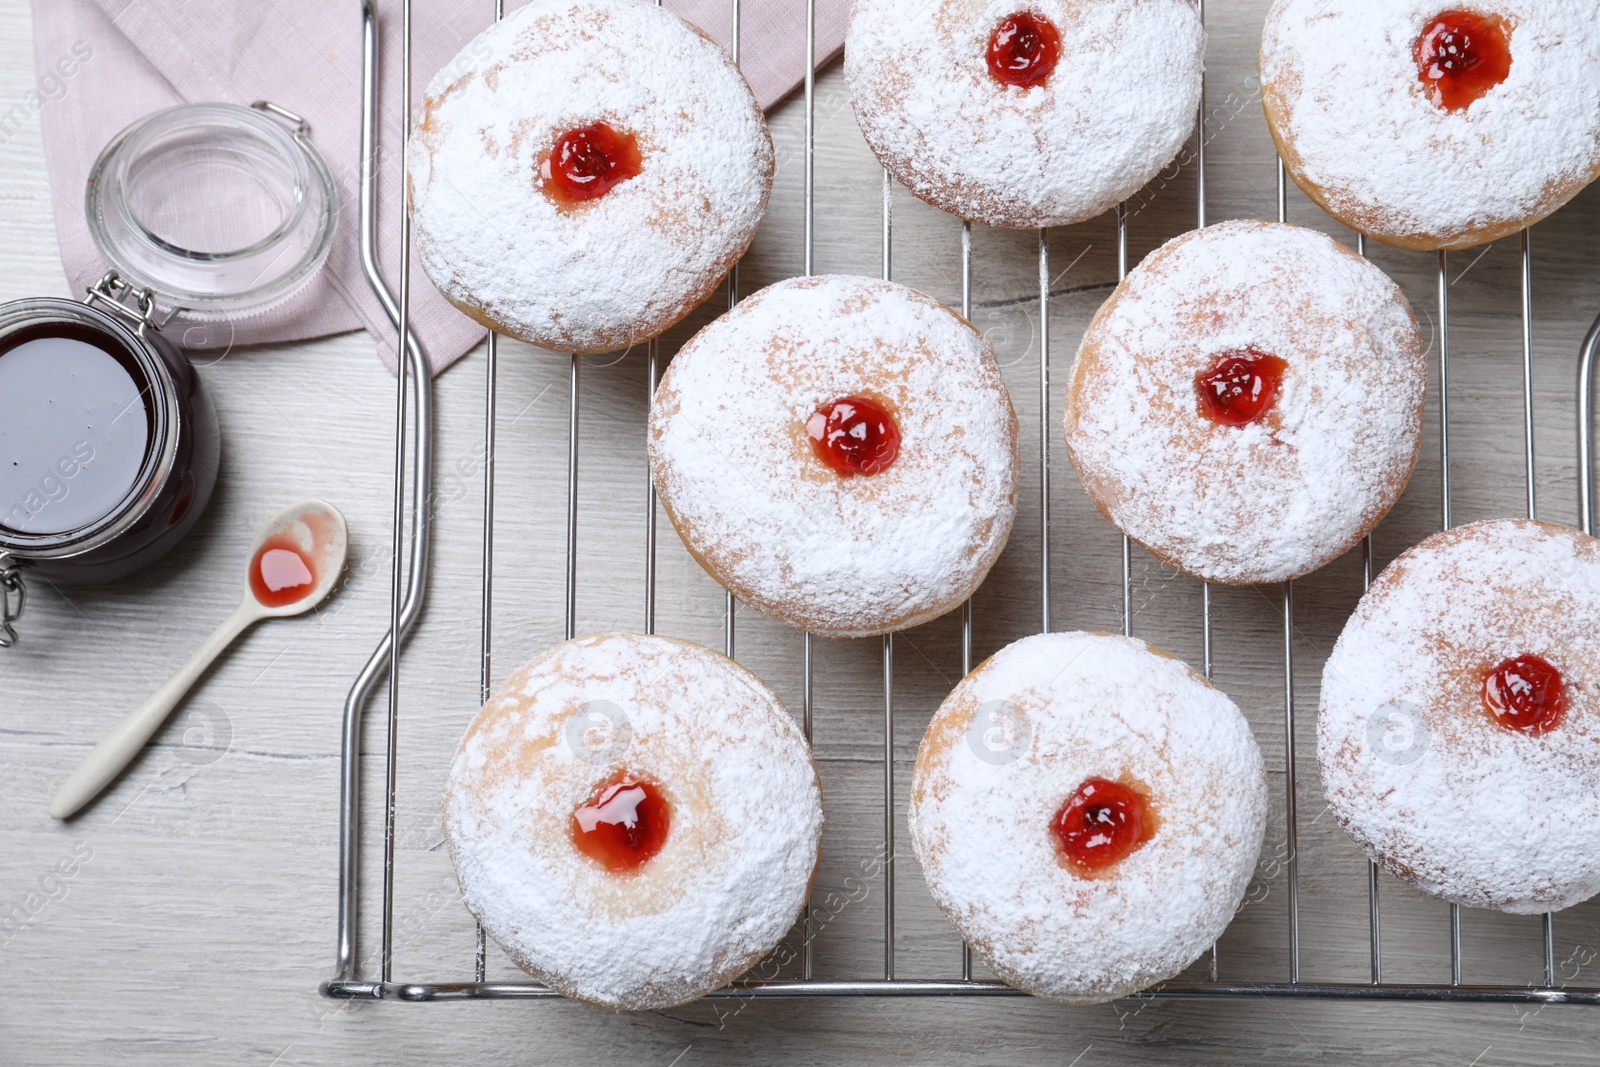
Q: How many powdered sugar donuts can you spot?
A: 8